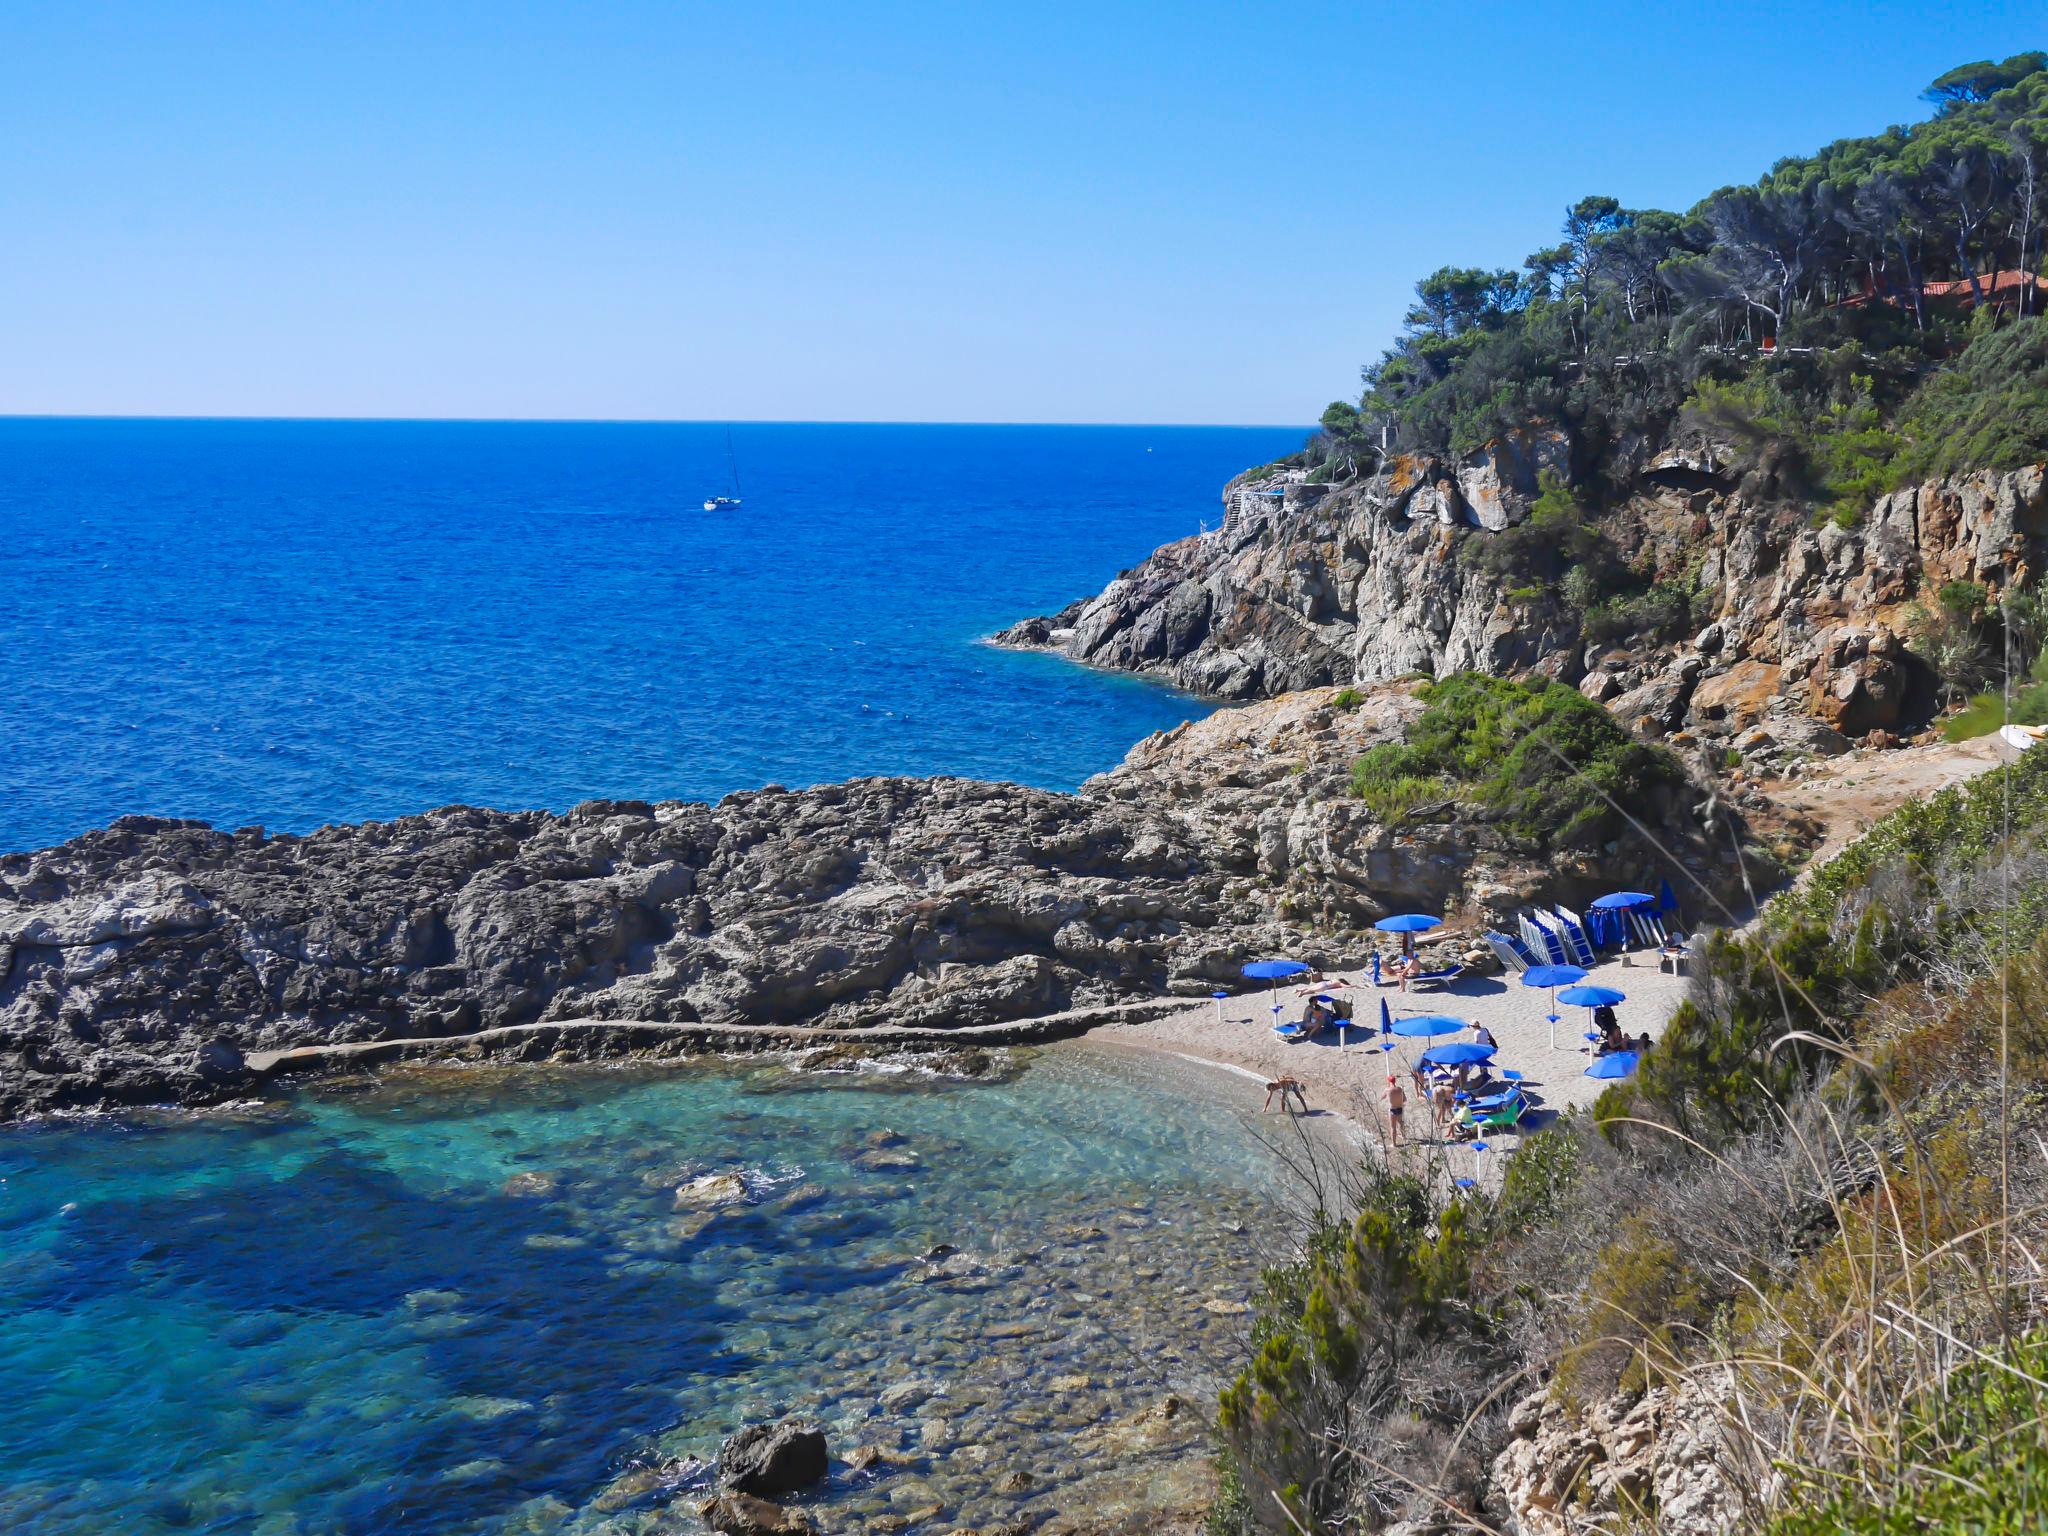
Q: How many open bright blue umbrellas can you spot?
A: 8